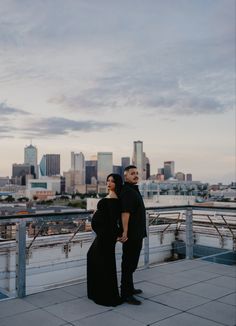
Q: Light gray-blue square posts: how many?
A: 3